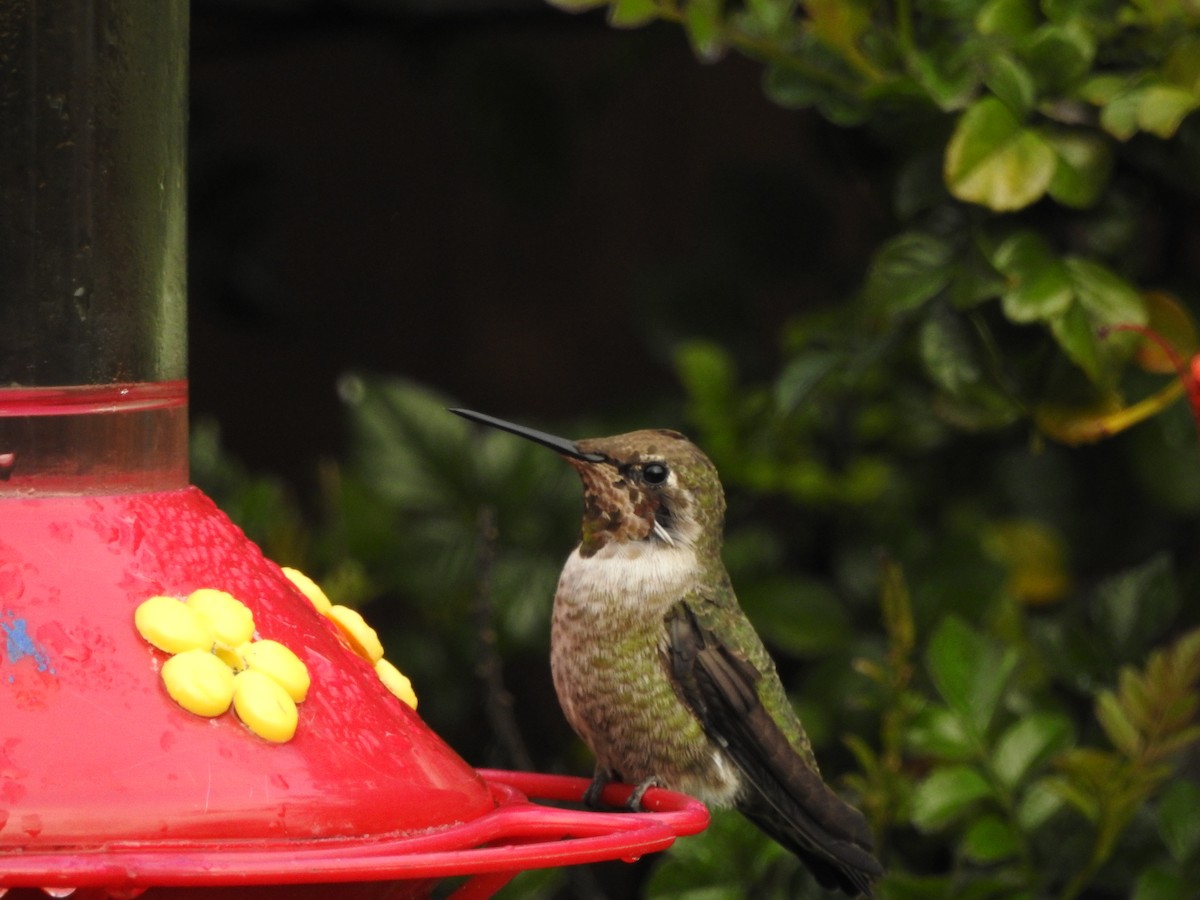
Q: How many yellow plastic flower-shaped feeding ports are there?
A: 2